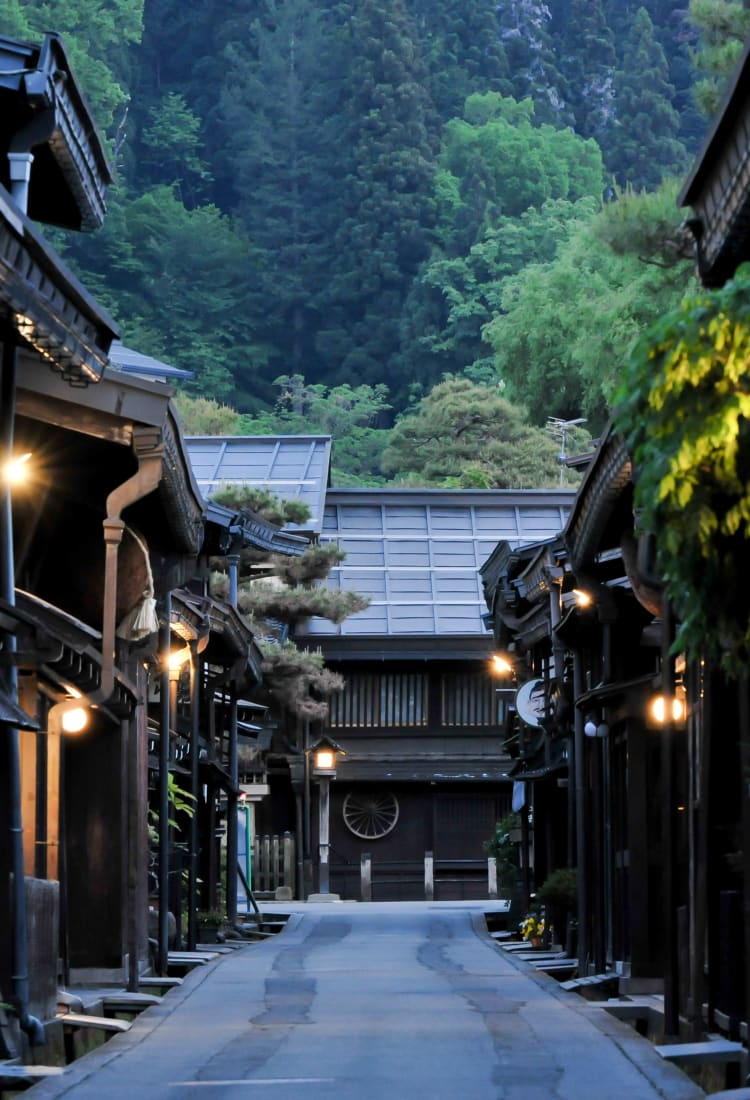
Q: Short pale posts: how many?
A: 3